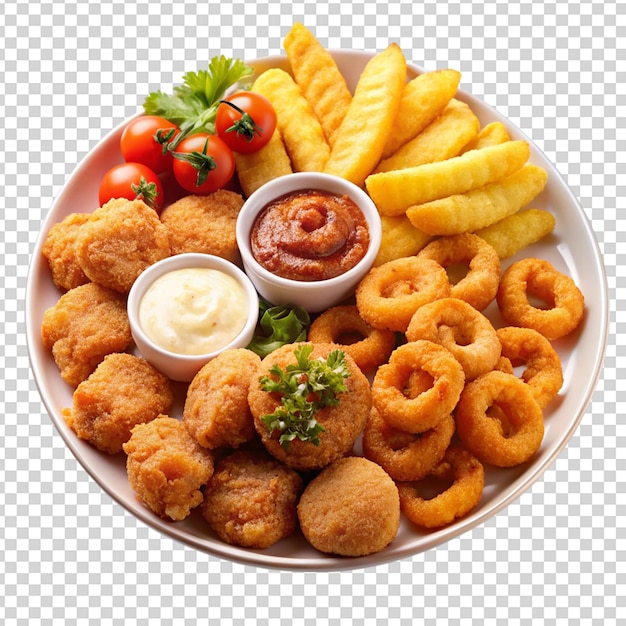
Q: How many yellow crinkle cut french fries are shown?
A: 11